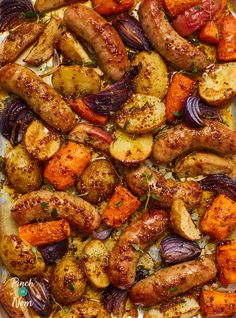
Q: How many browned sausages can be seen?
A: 8